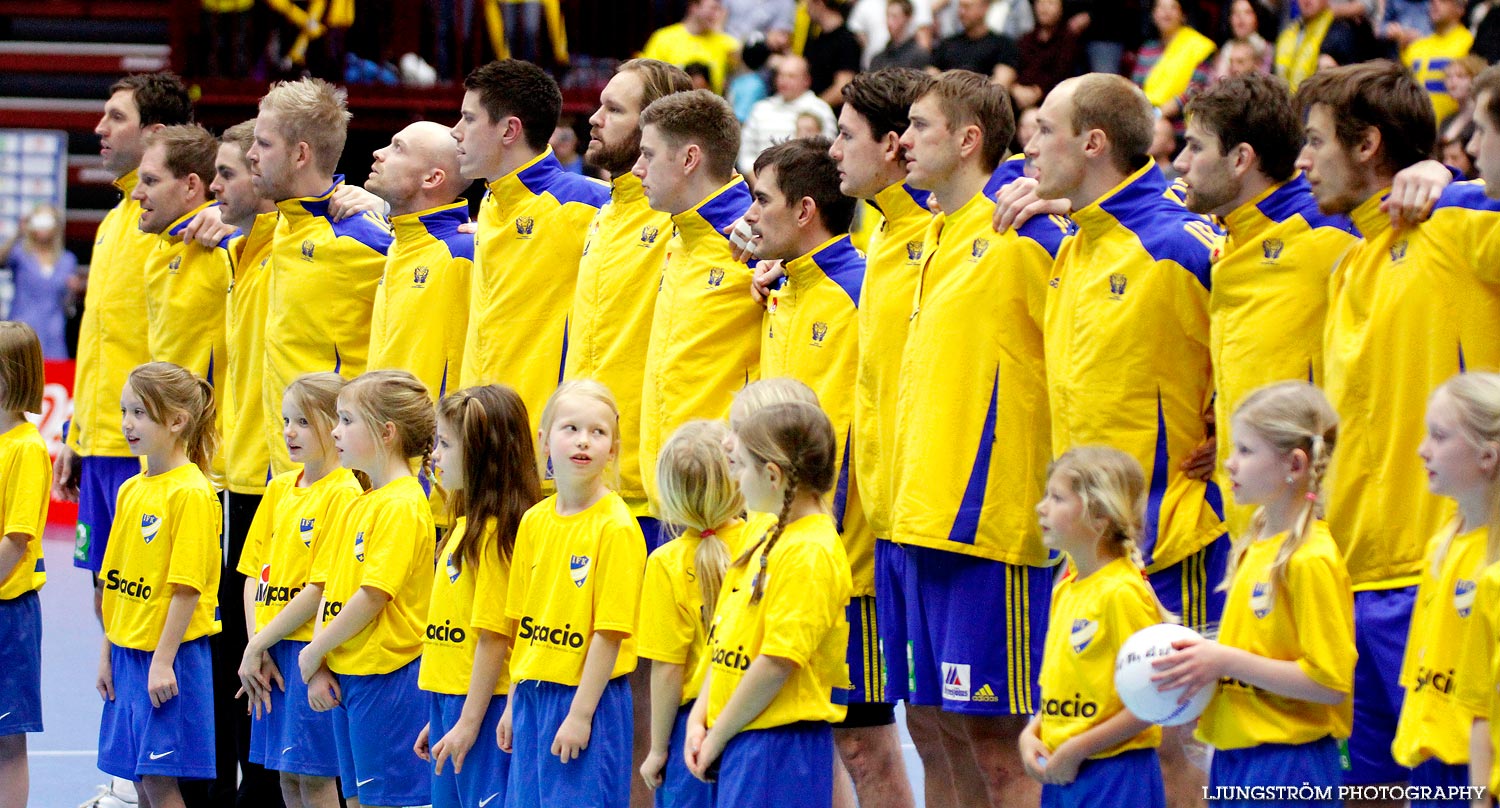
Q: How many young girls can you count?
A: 12